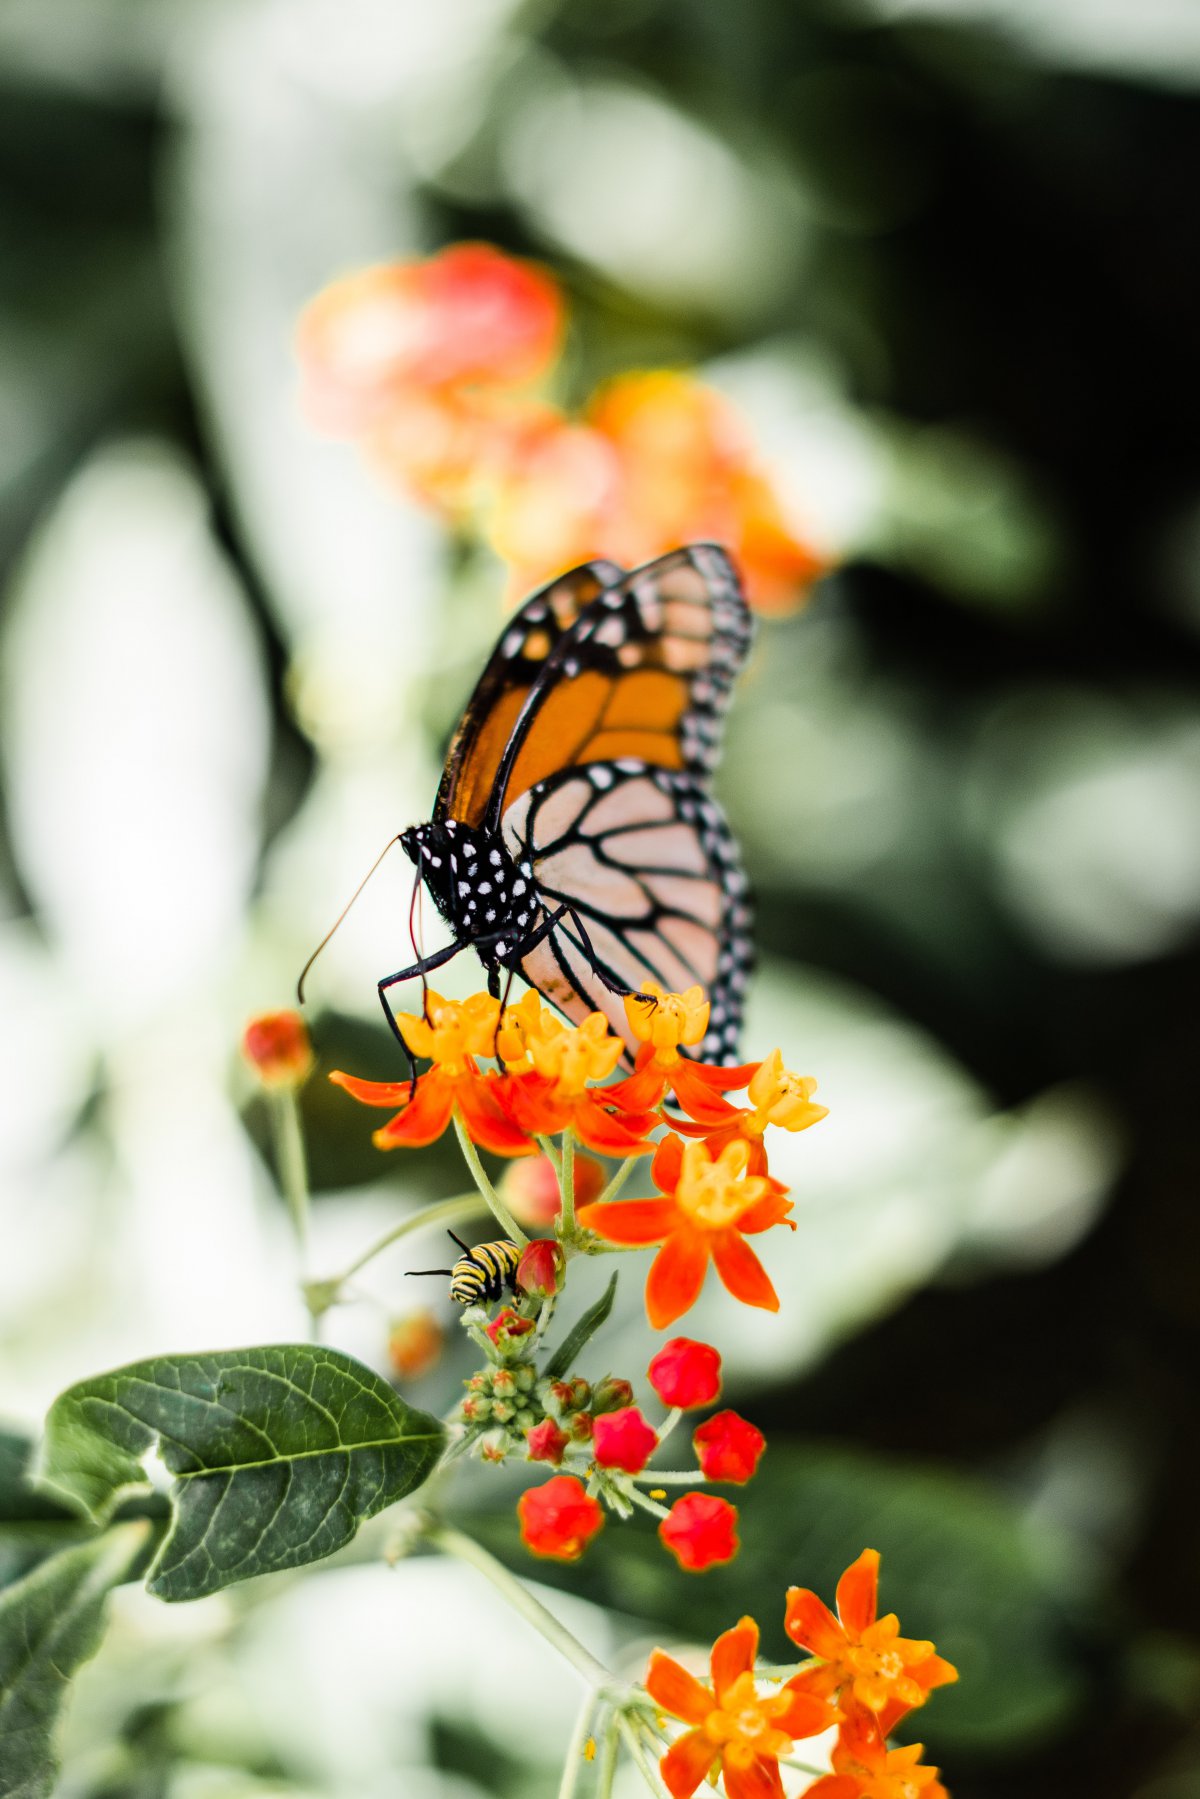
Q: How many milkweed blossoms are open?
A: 9